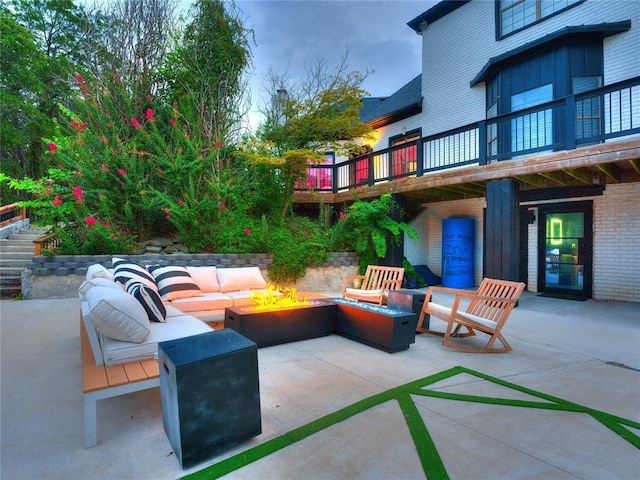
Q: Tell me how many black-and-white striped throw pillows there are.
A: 3